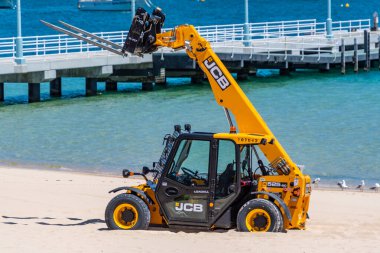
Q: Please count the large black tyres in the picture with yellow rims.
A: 2